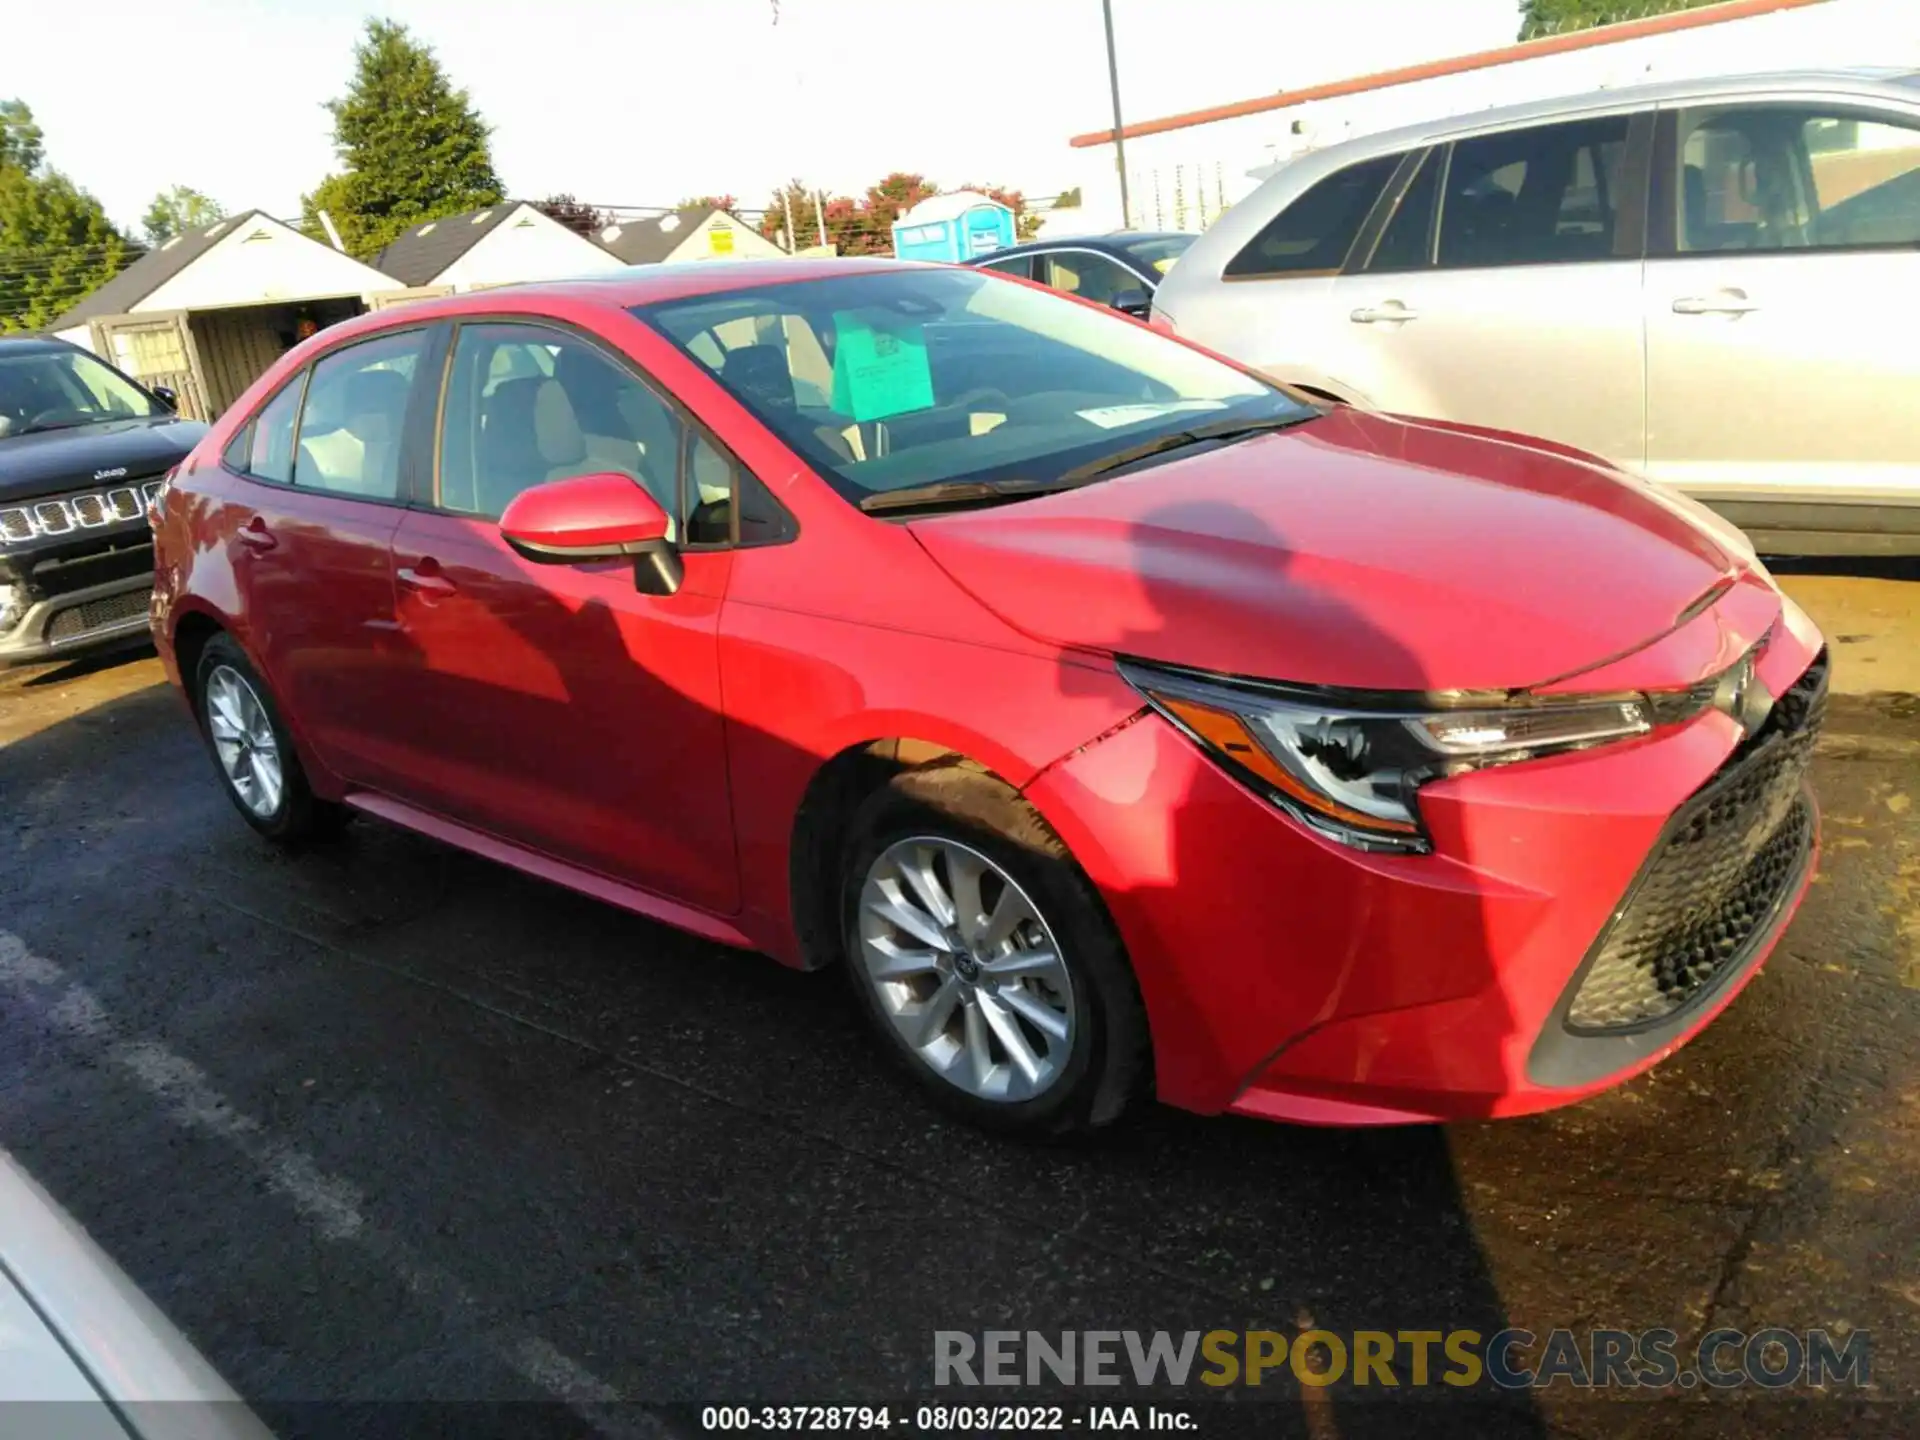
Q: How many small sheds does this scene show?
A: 3